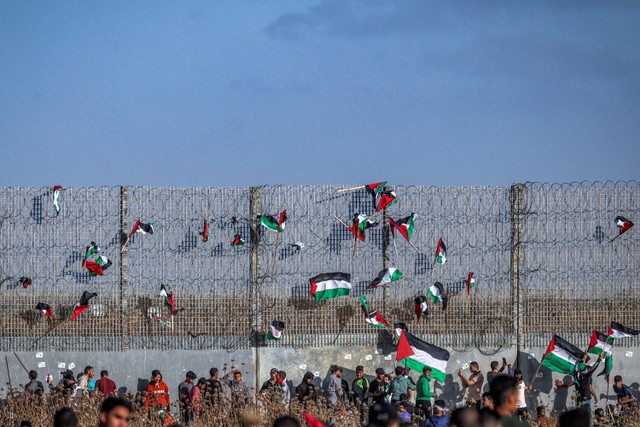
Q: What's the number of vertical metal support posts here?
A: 4